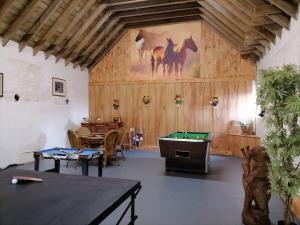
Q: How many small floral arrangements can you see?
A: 4